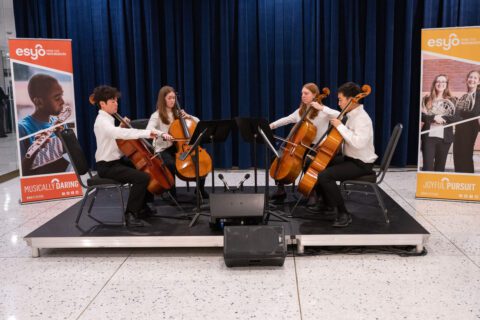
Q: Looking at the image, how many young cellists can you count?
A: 4